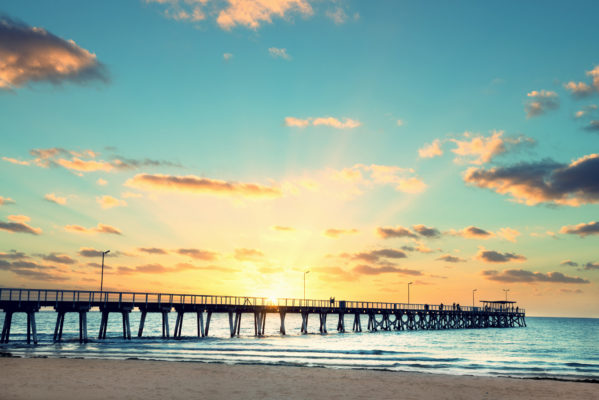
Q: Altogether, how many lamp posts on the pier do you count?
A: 5